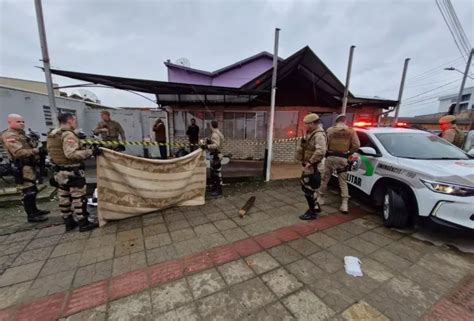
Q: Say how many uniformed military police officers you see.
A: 7